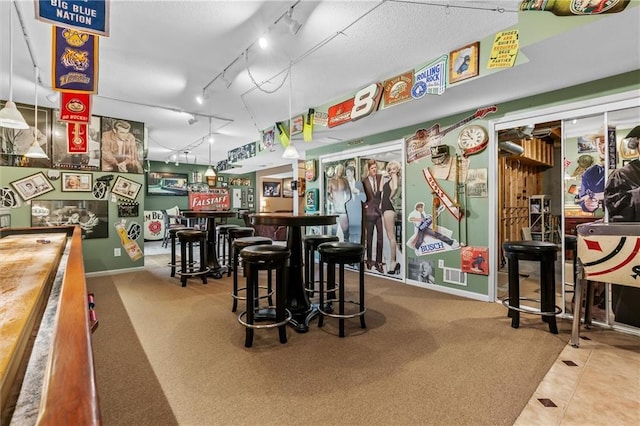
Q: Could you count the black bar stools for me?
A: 9